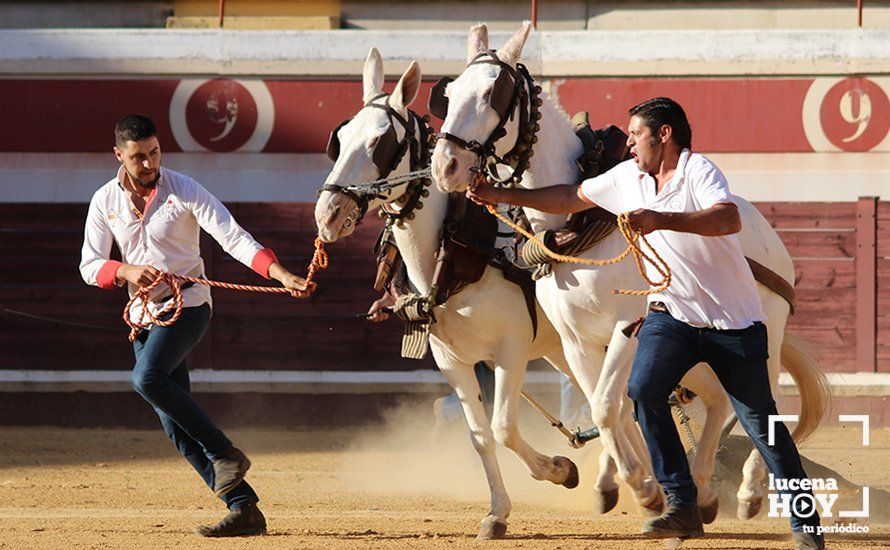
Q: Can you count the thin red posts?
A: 3